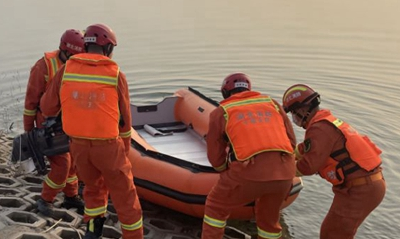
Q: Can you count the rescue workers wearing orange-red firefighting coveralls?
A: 4